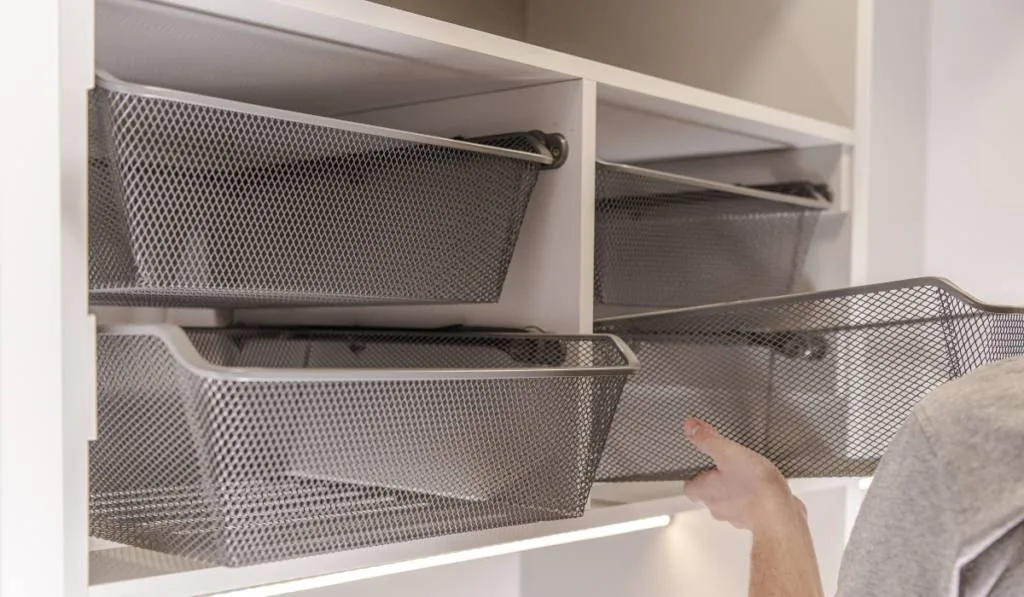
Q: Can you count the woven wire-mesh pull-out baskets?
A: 4